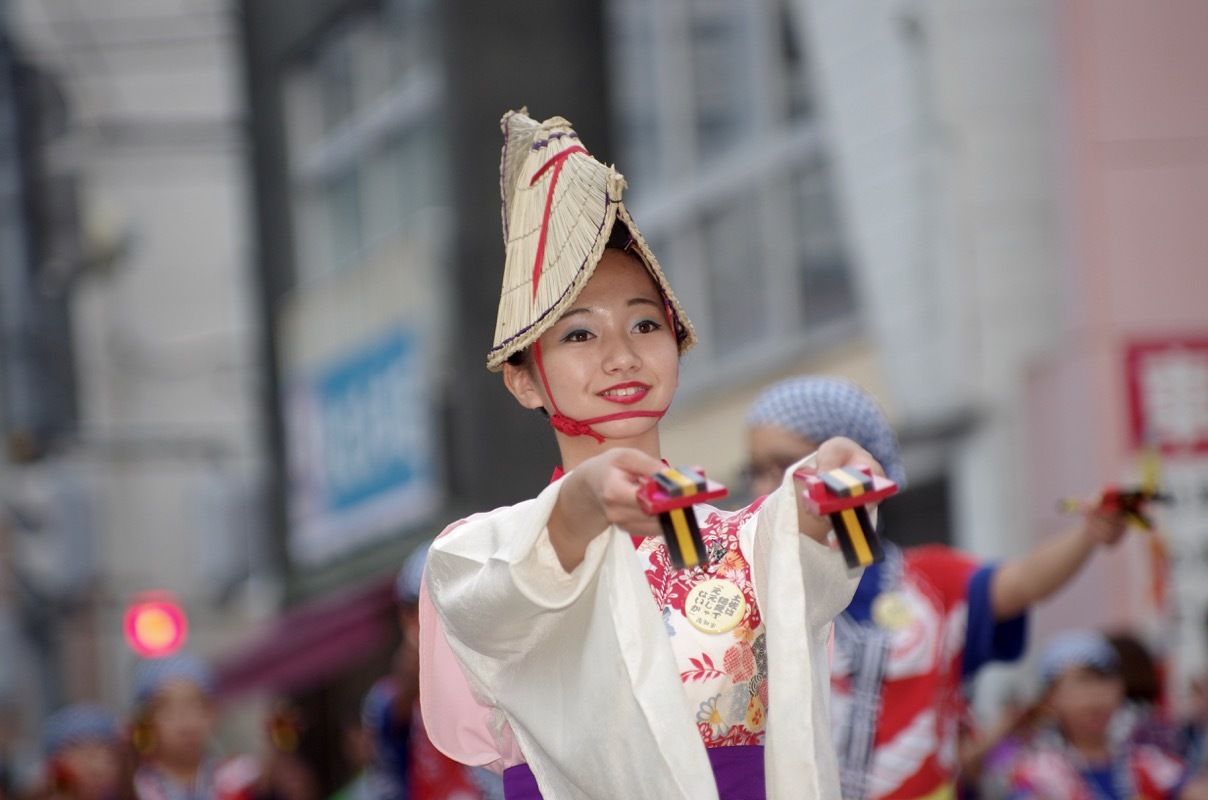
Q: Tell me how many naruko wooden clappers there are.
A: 3